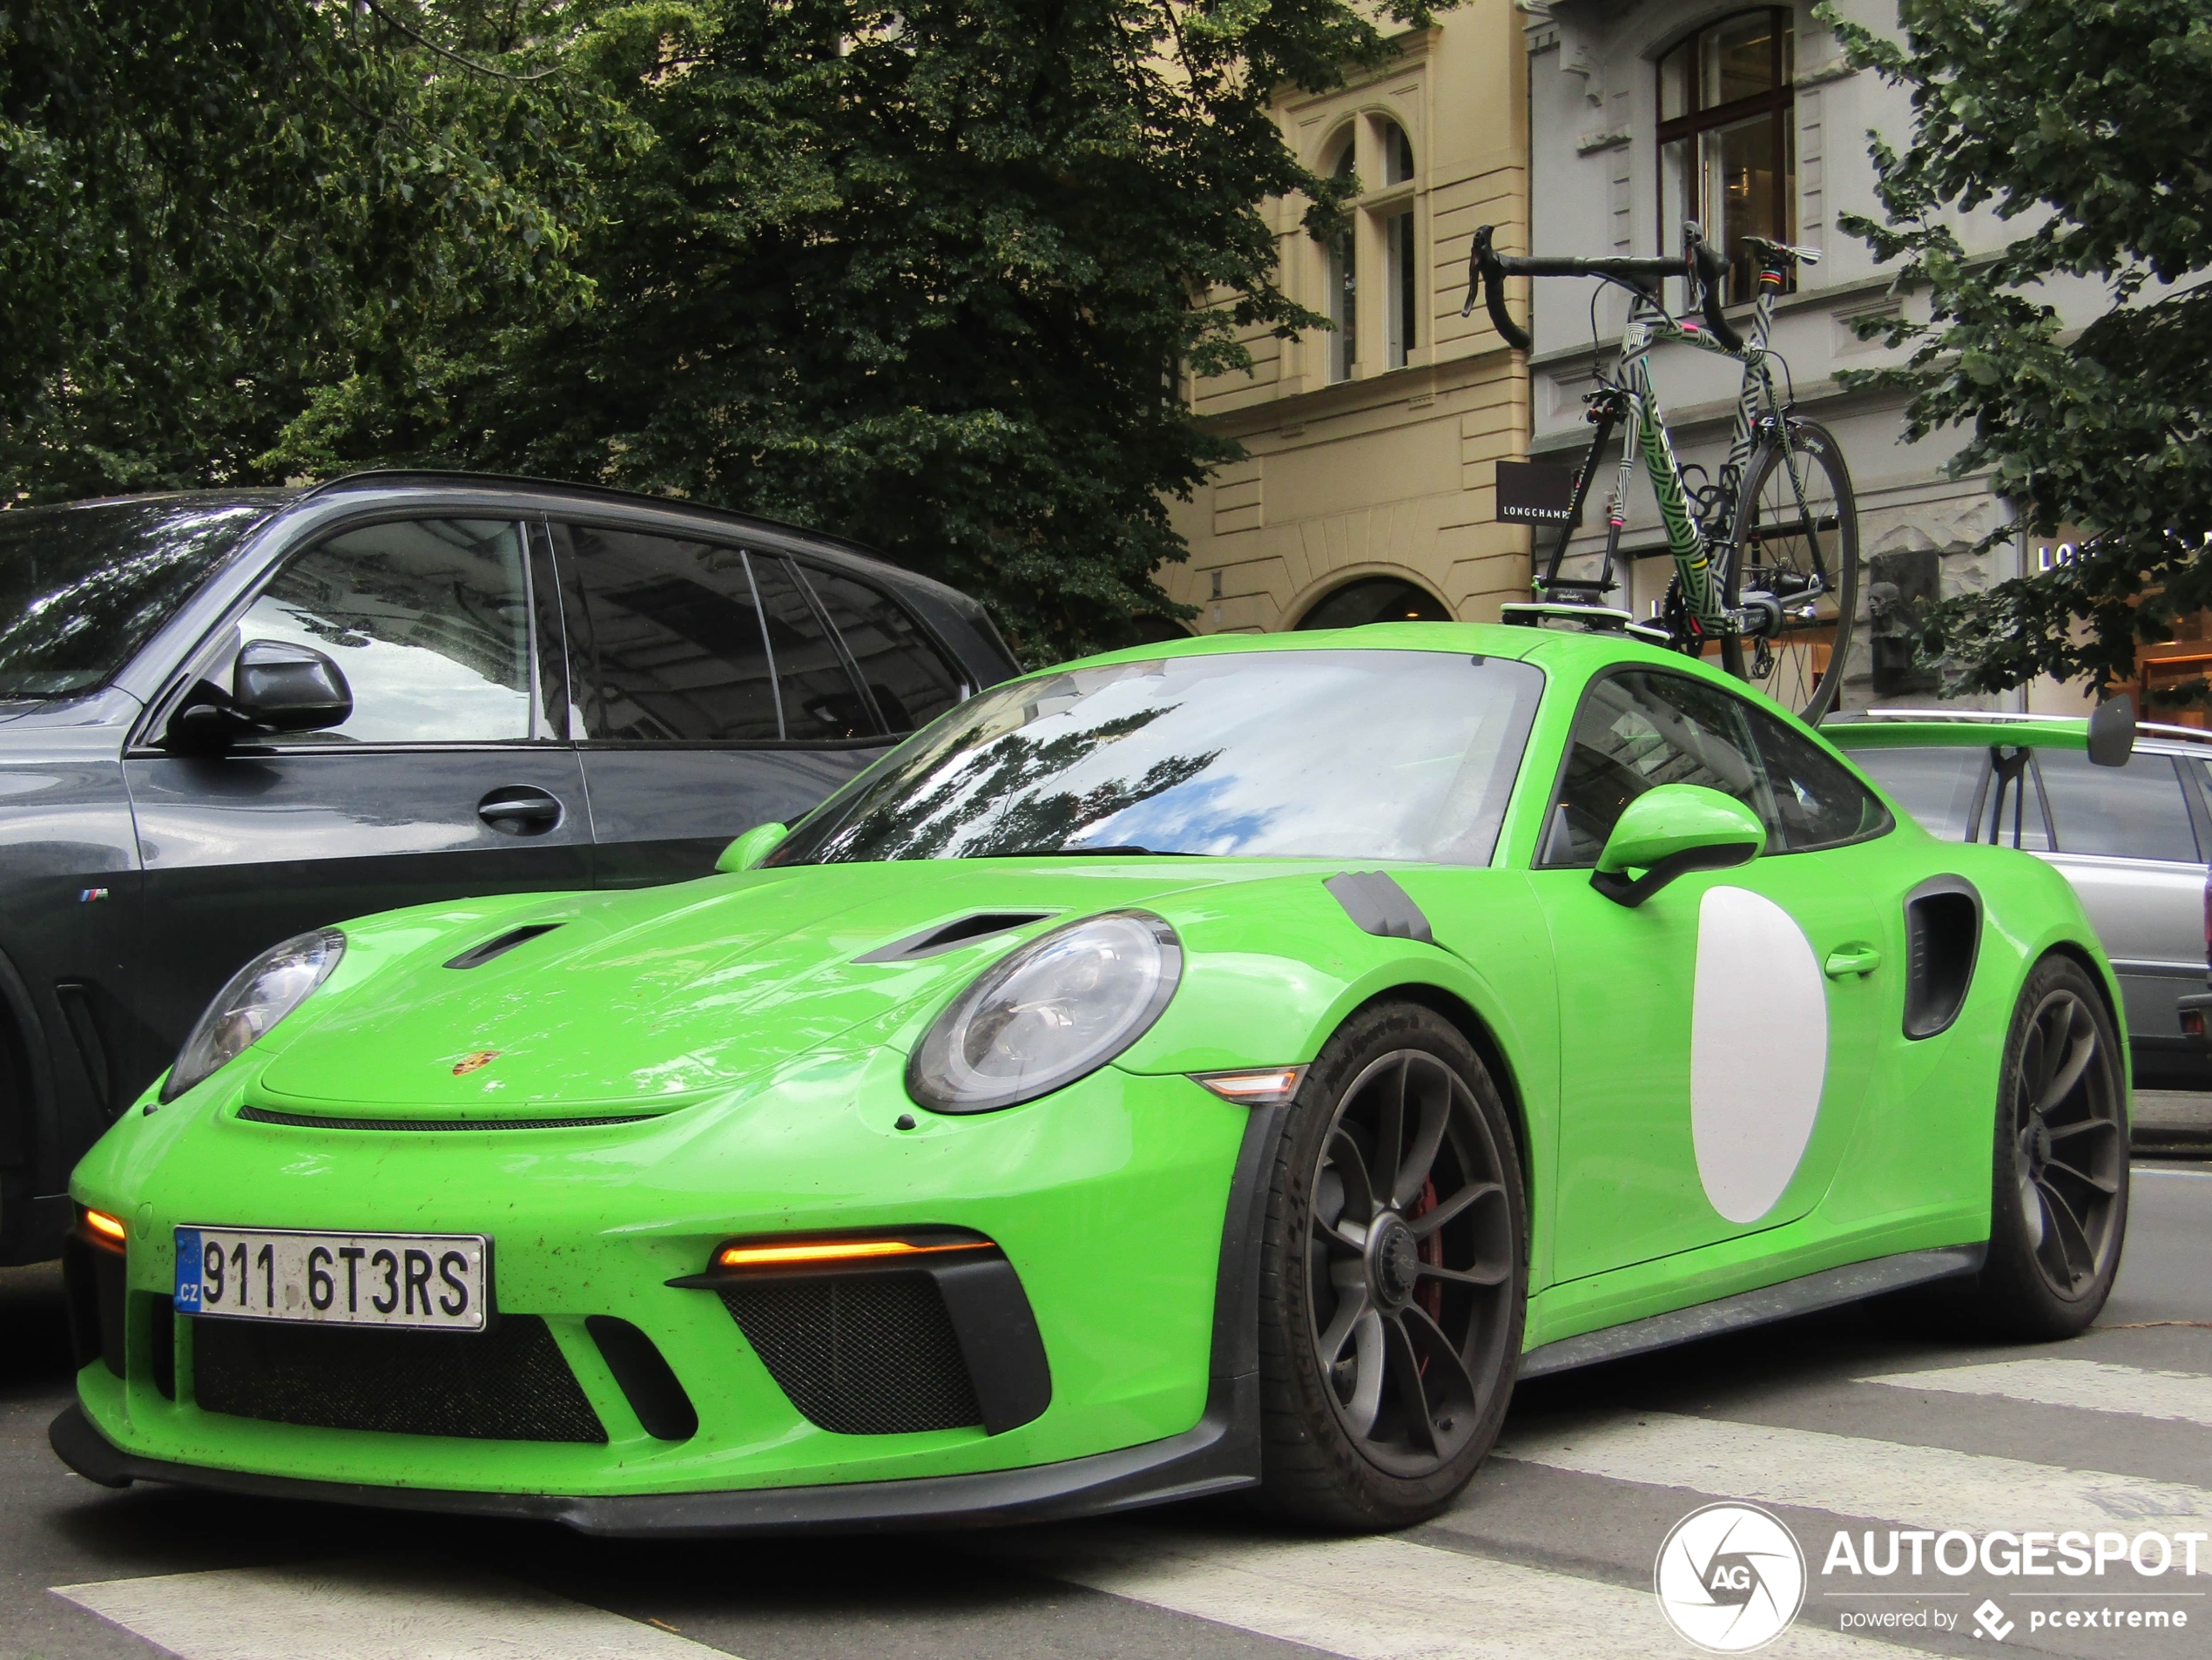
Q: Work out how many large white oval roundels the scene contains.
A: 1